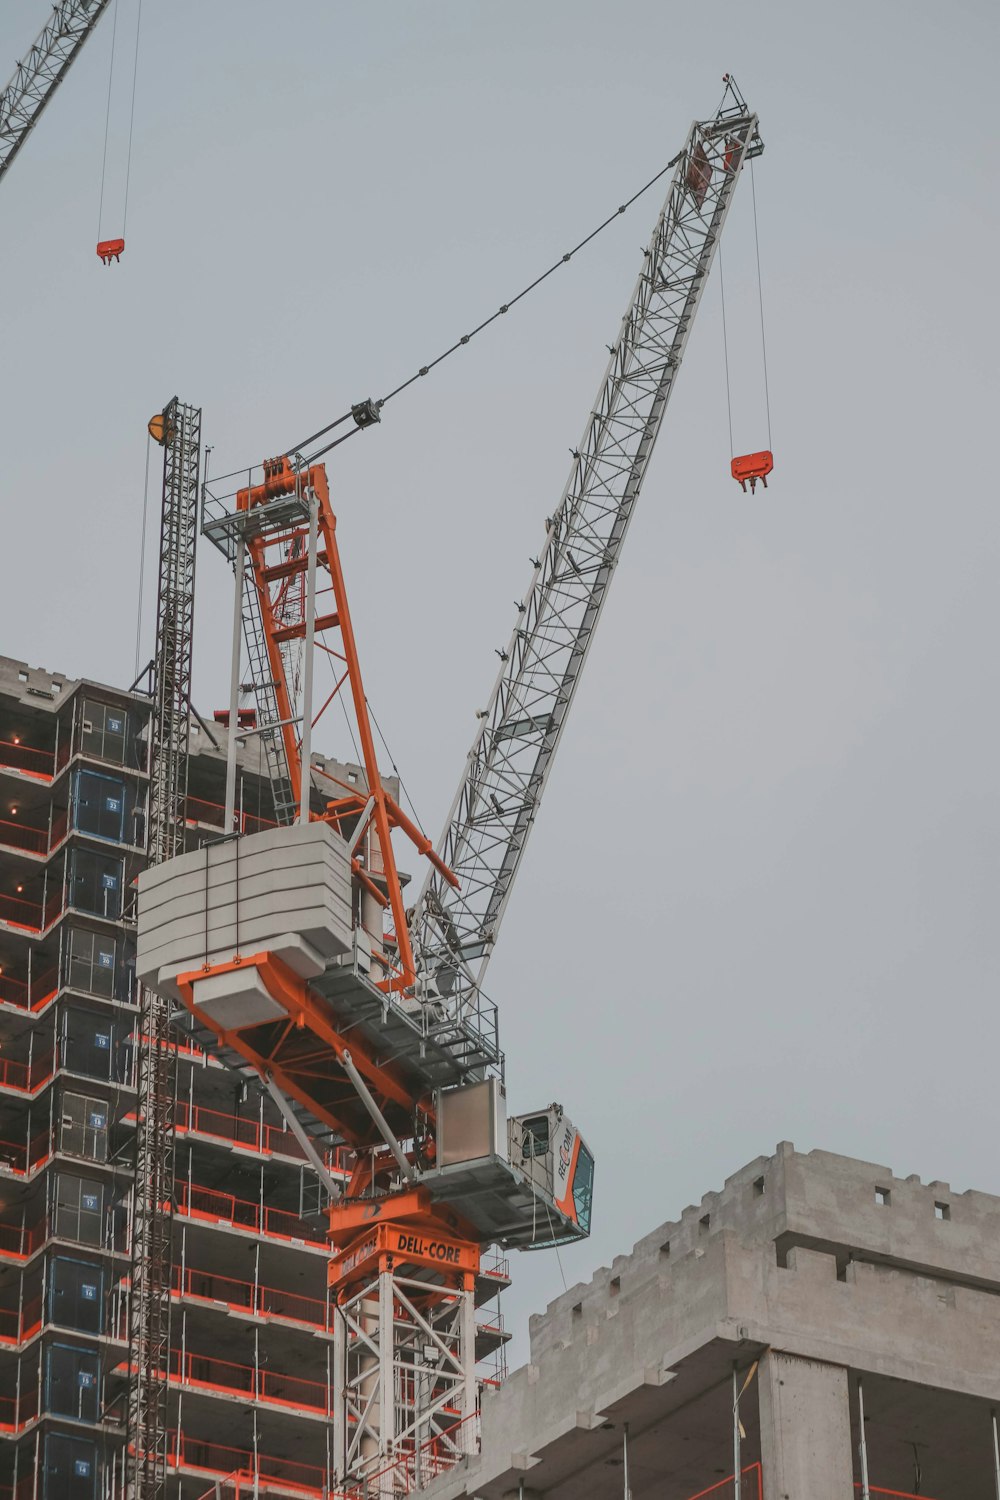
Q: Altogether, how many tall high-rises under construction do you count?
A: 2